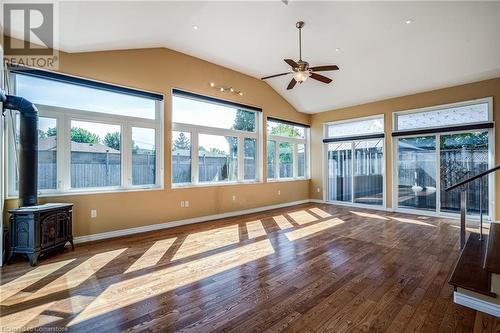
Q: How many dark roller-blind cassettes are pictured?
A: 5